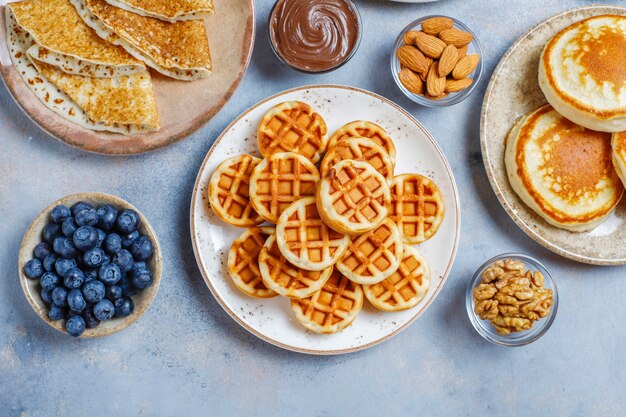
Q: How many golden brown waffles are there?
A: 13